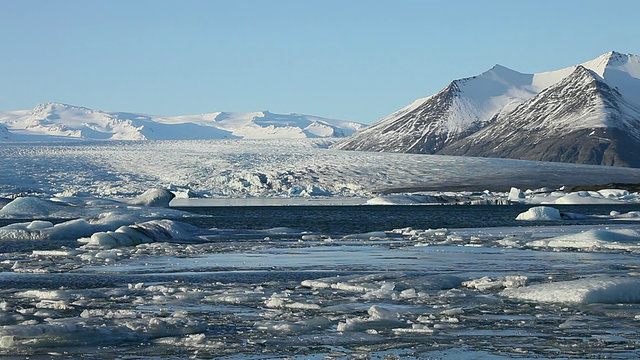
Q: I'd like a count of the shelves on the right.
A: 0